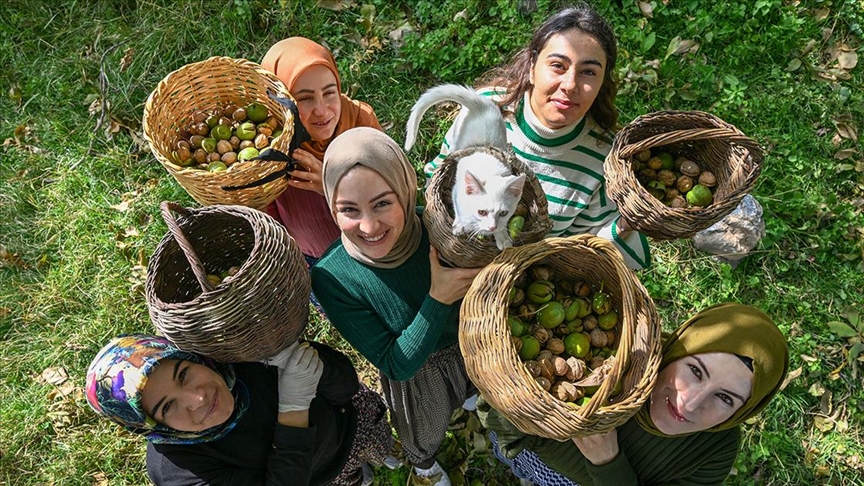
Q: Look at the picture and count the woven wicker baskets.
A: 5